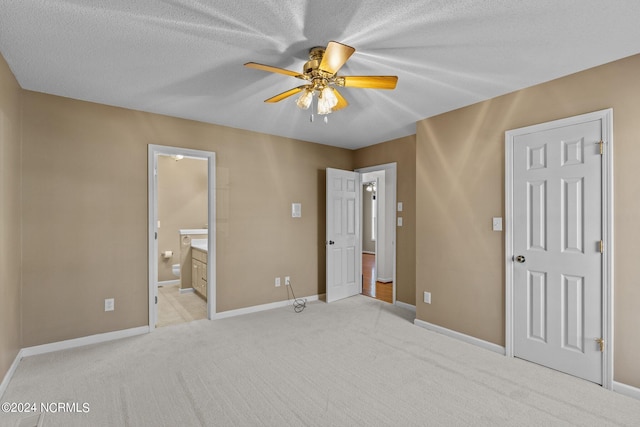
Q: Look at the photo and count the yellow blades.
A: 5